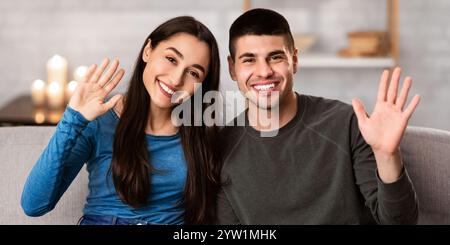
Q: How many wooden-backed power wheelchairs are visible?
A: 0